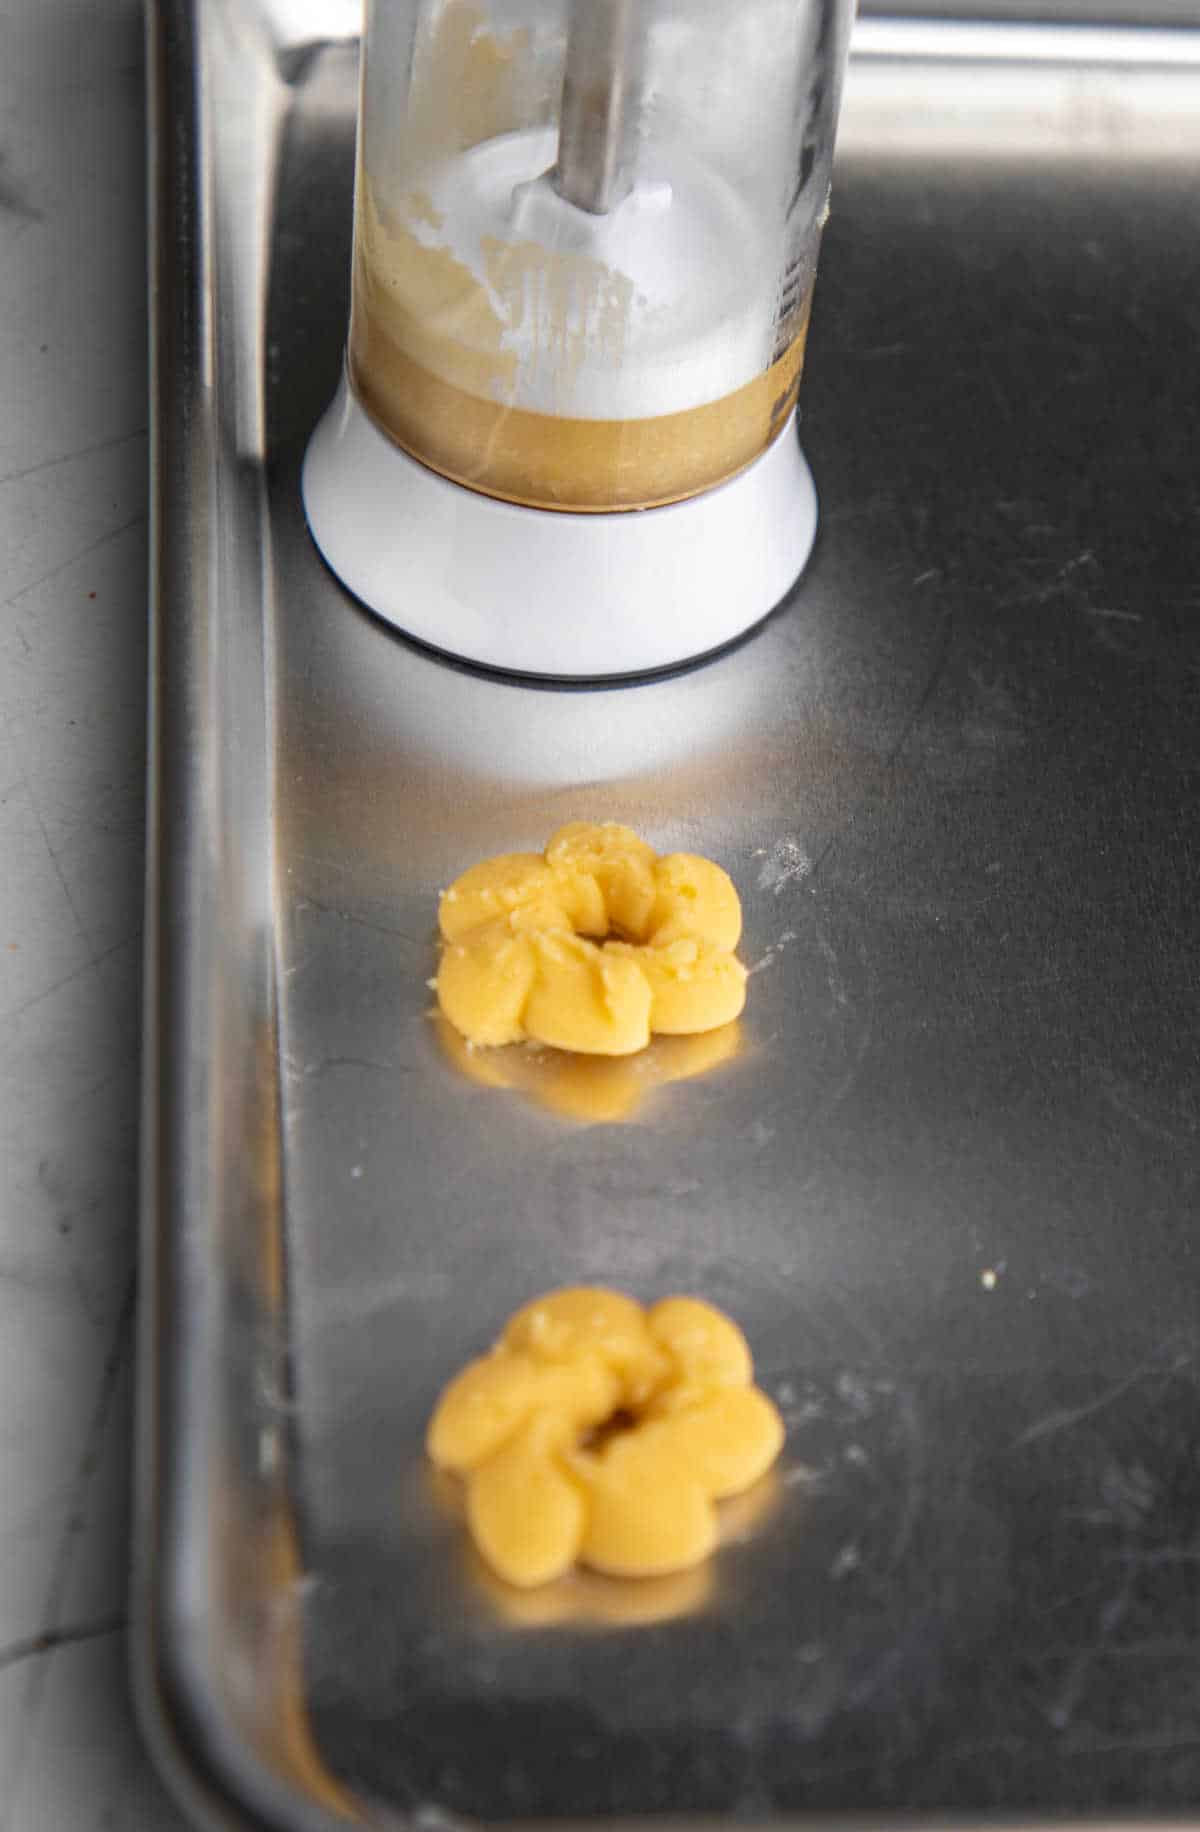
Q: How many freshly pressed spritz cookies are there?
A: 2